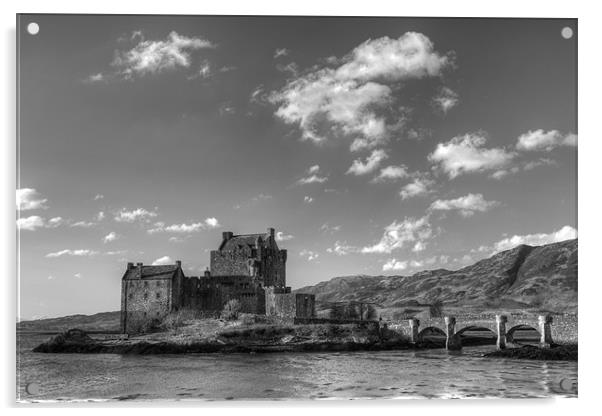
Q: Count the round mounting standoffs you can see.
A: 4